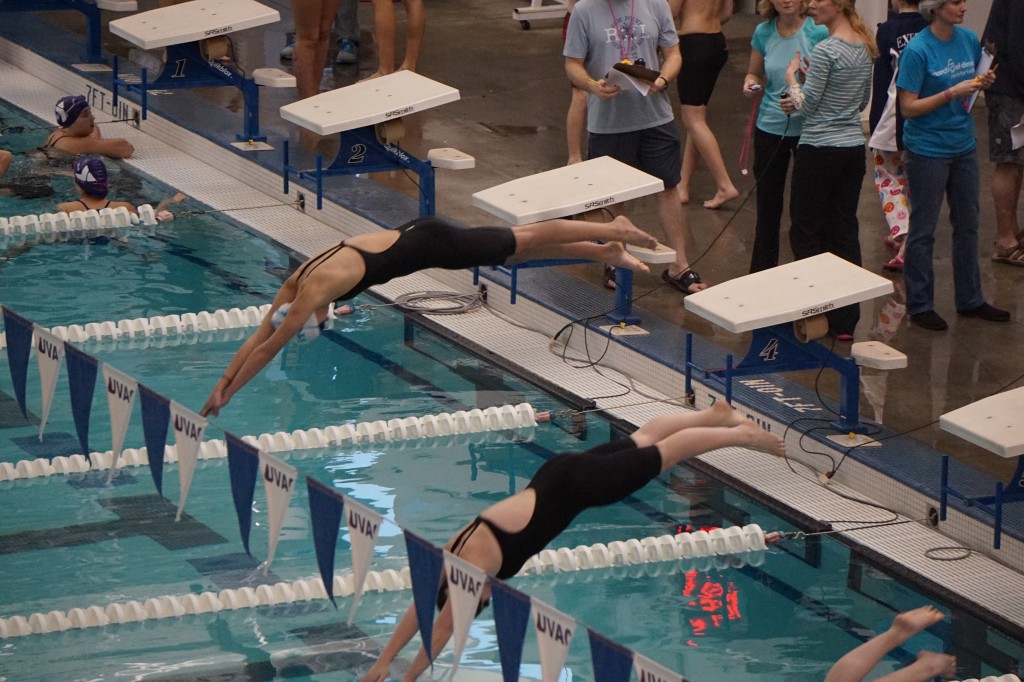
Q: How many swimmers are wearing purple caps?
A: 2